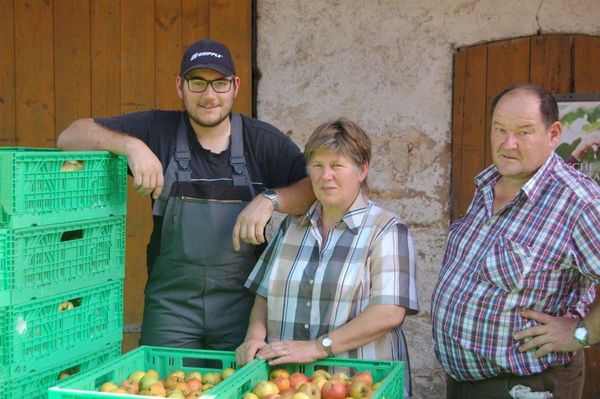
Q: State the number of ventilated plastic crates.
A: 6